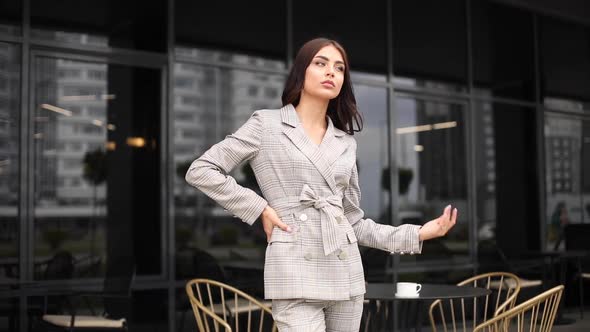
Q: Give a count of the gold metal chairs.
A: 3